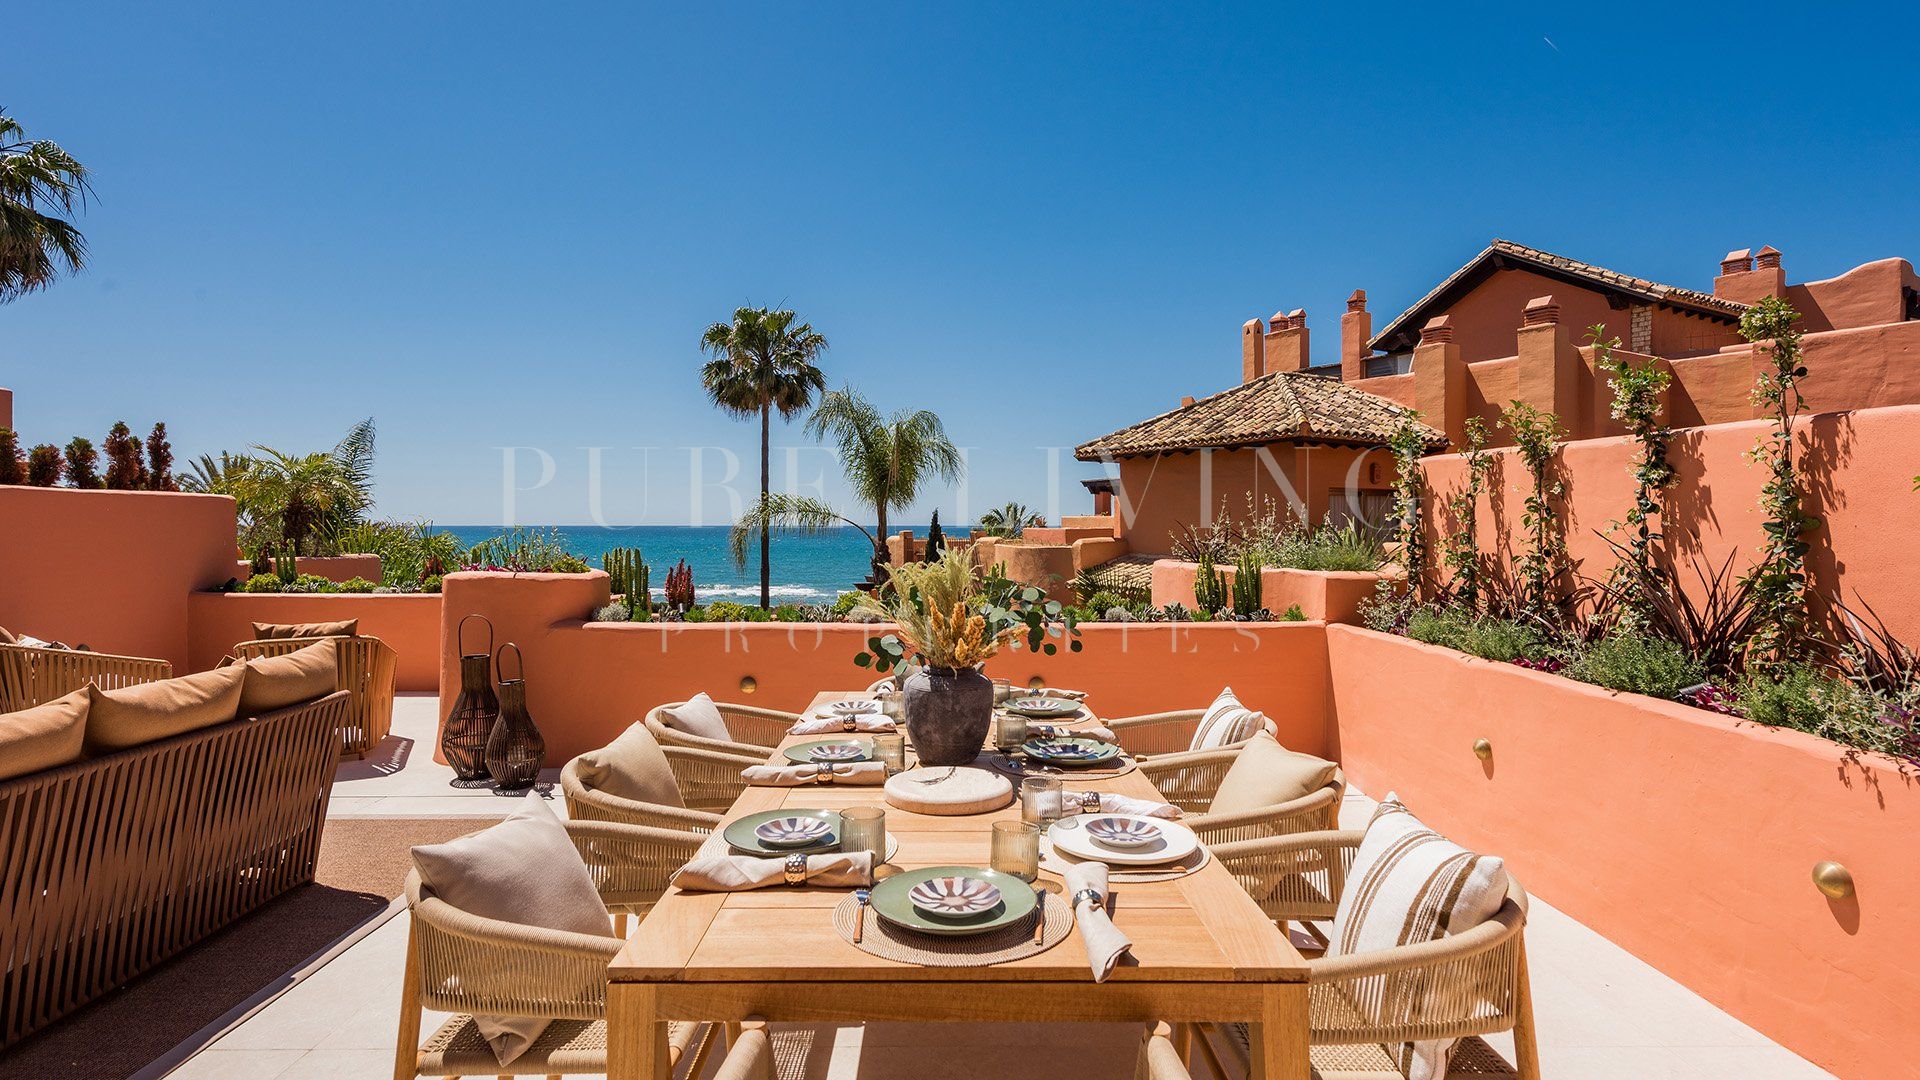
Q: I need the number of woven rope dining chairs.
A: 8